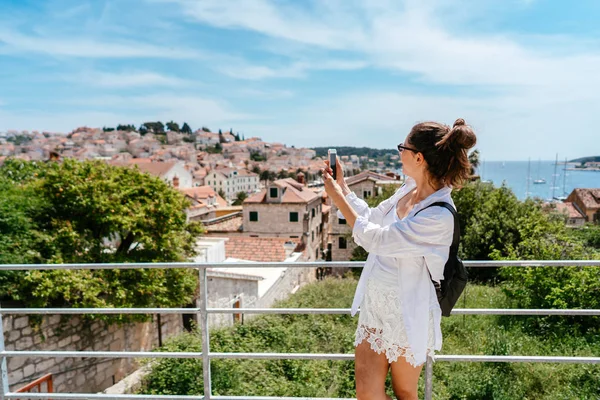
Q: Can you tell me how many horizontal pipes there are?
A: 4